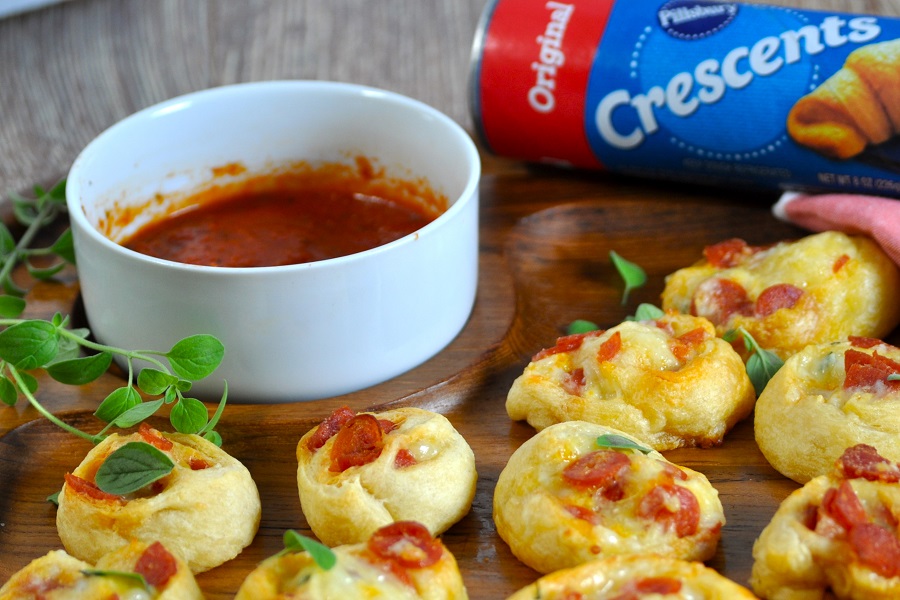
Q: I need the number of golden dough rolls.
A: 10